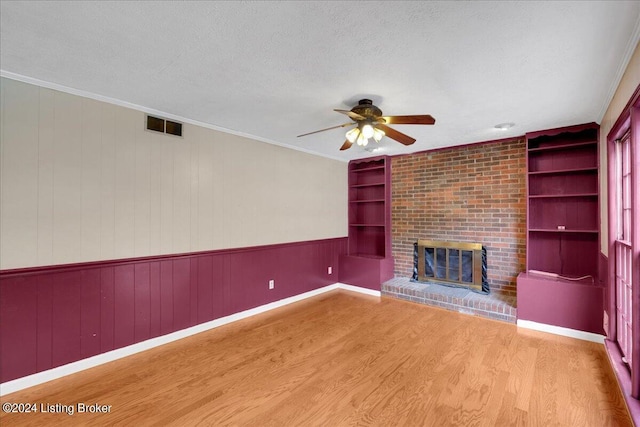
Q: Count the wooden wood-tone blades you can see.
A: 5